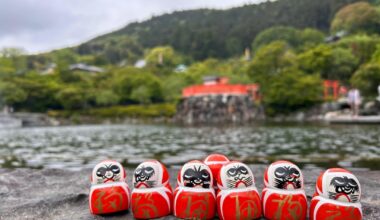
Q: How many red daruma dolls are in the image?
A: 7